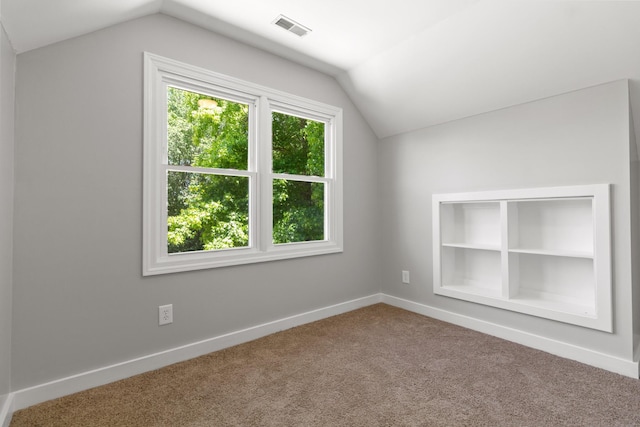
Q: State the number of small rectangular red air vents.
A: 0